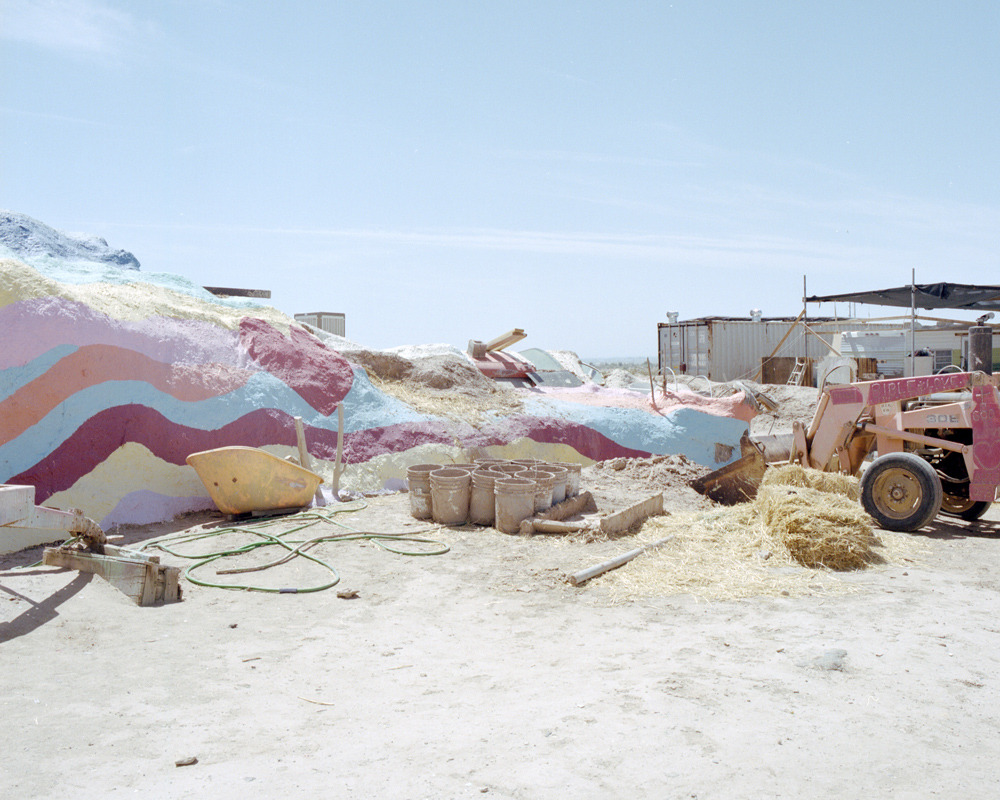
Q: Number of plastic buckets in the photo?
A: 11